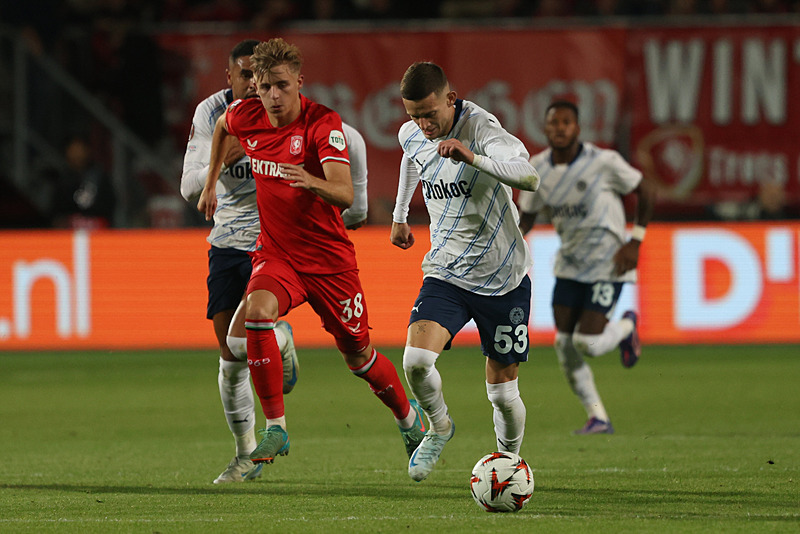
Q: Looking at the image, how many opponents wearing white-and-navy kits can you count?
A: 3